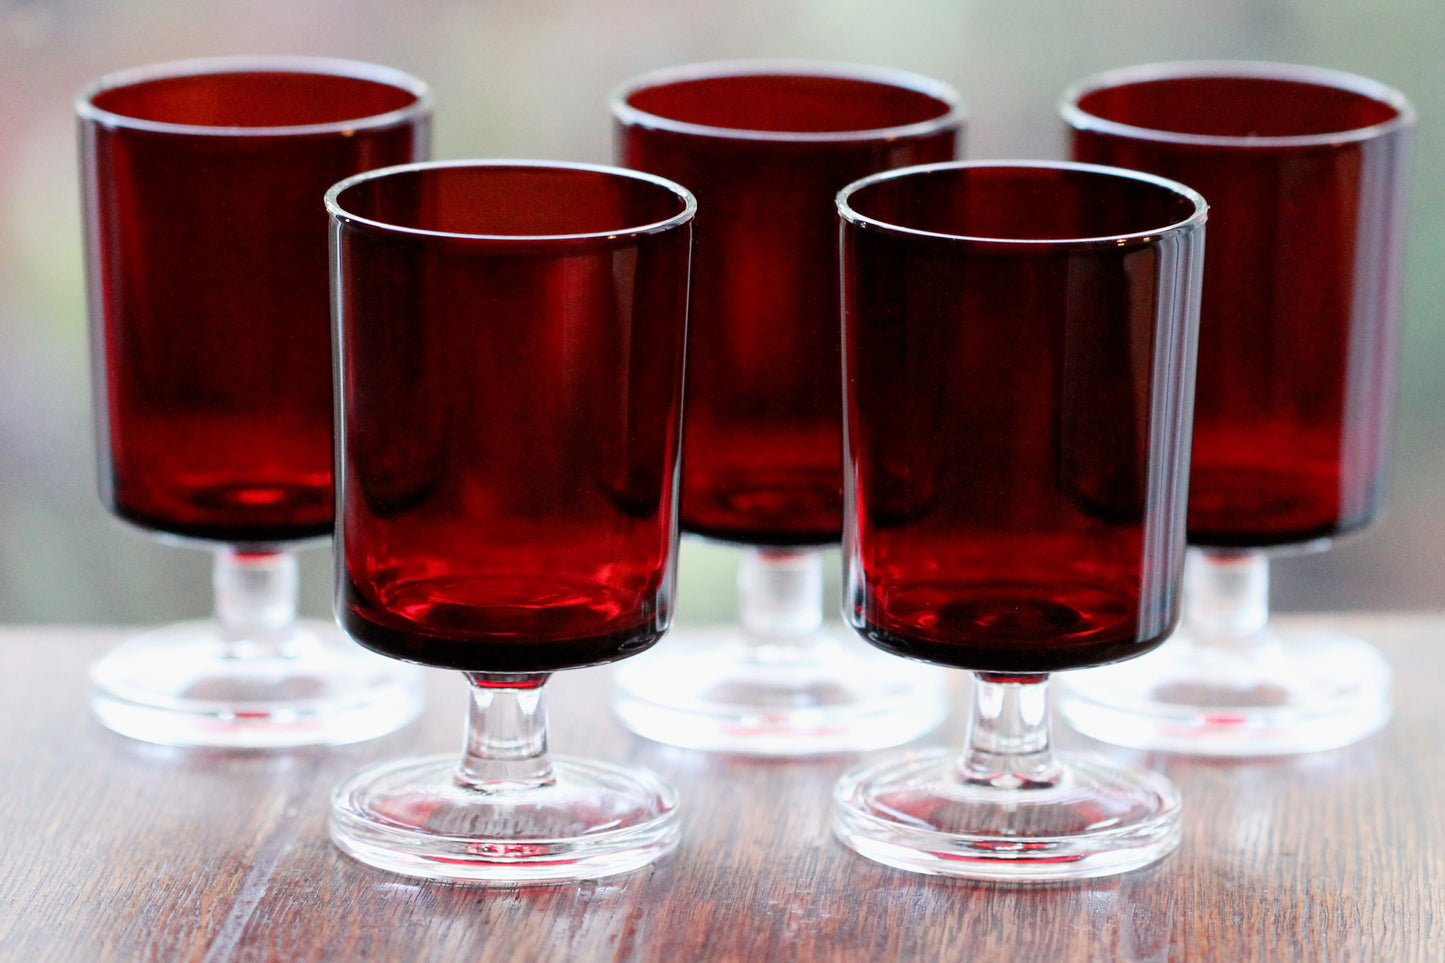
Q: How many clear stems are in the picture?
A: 5